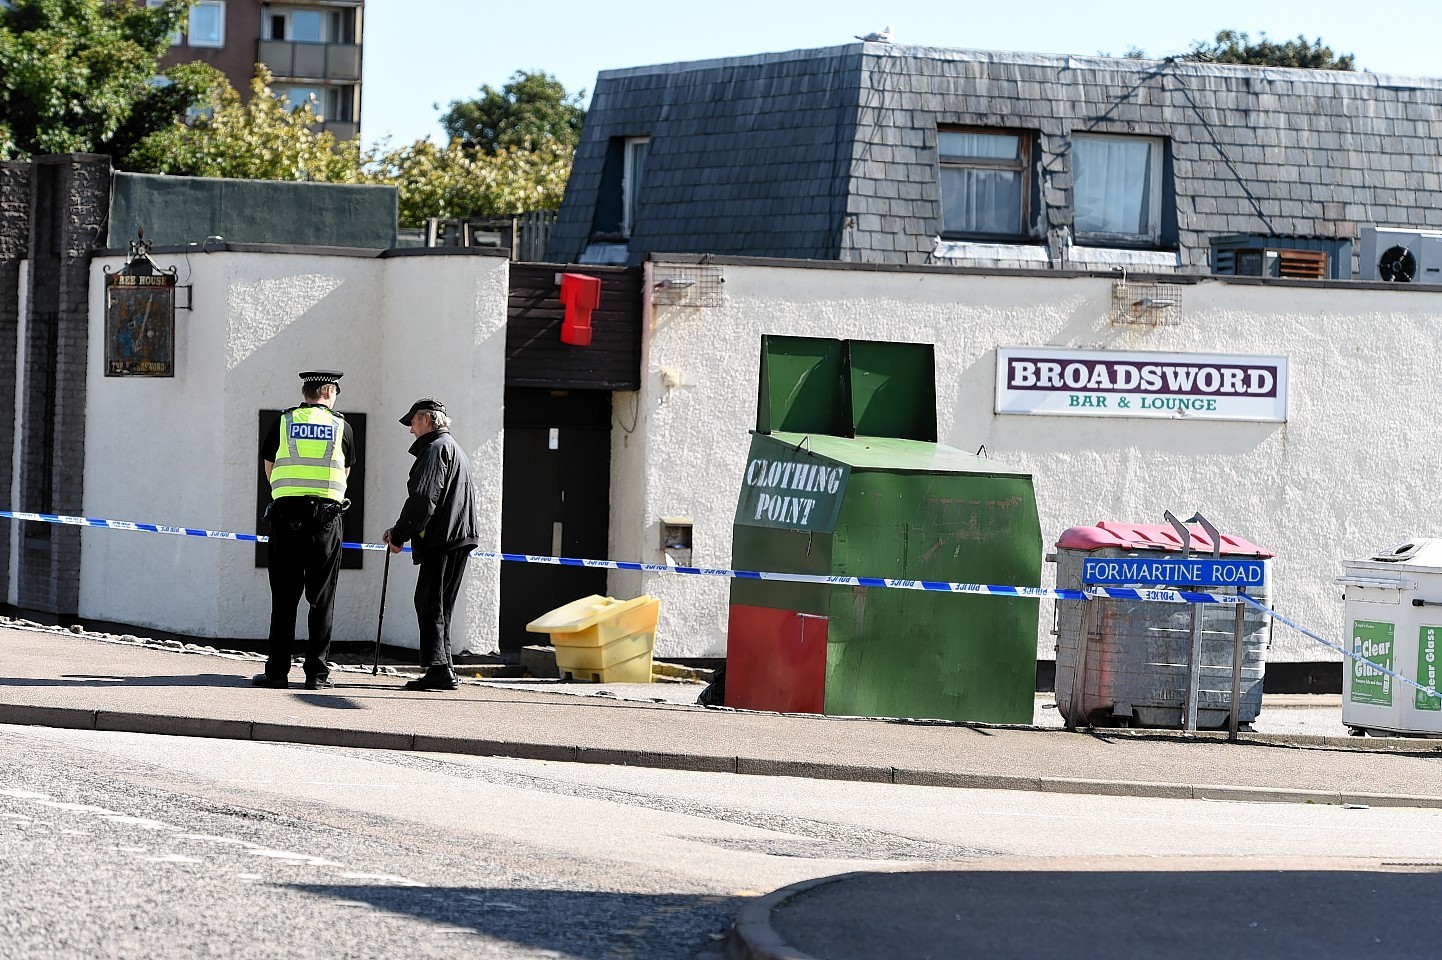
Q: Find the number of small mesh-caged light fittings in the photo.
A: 2